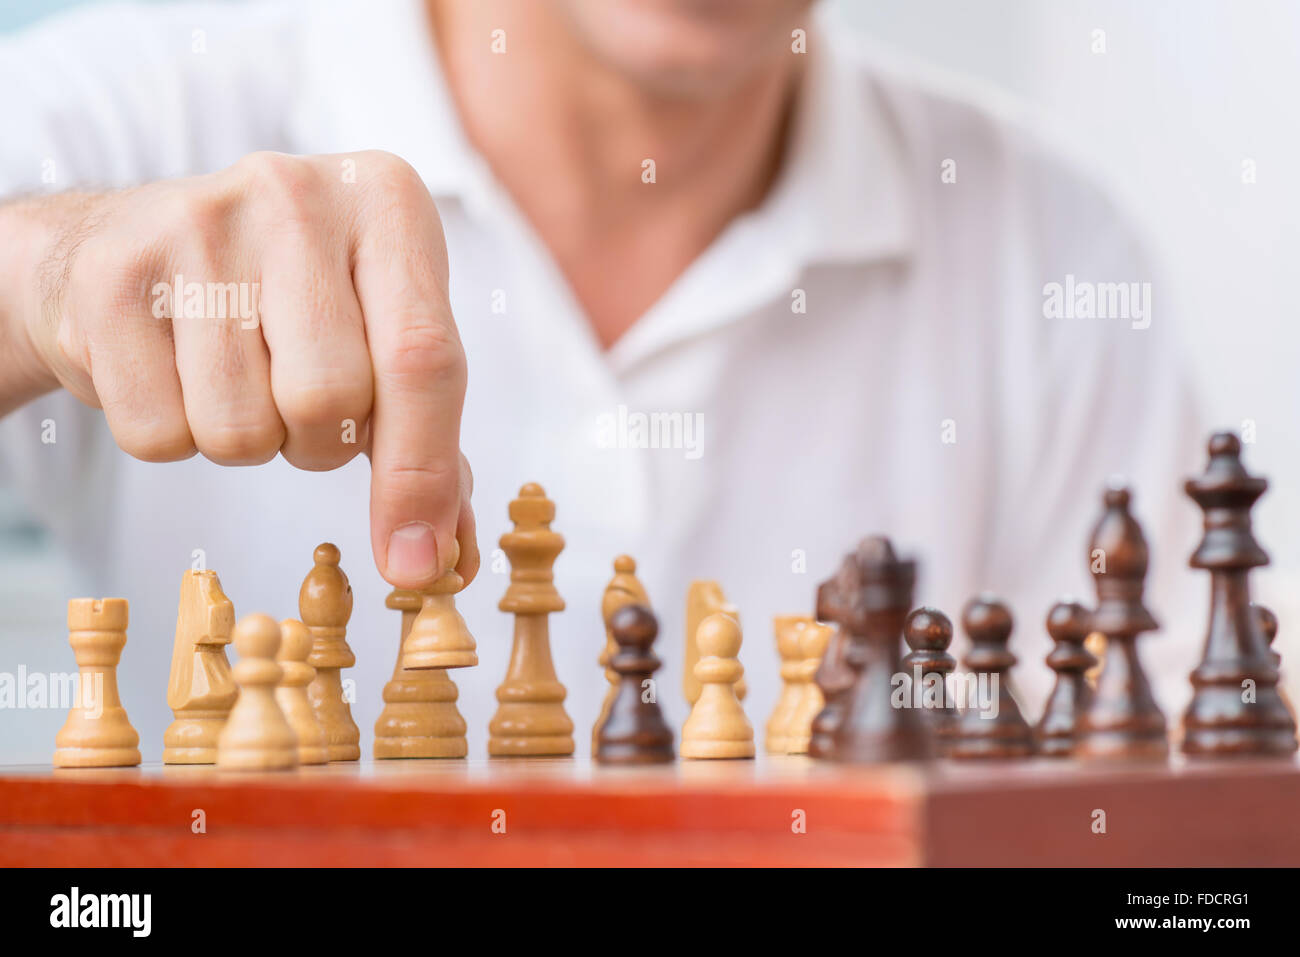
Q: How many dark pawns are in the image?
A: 5